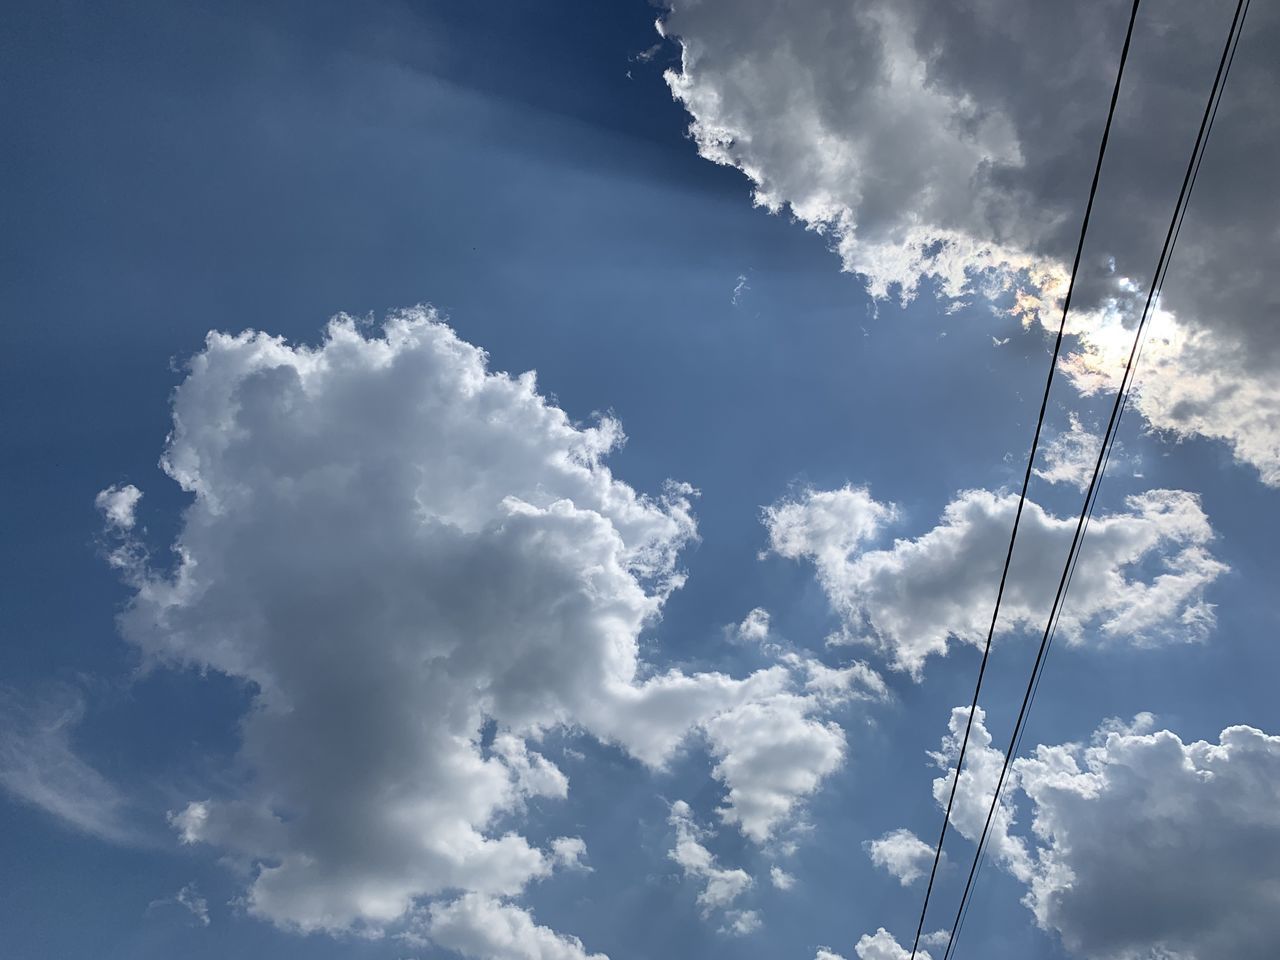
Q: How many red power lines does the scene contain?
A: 0